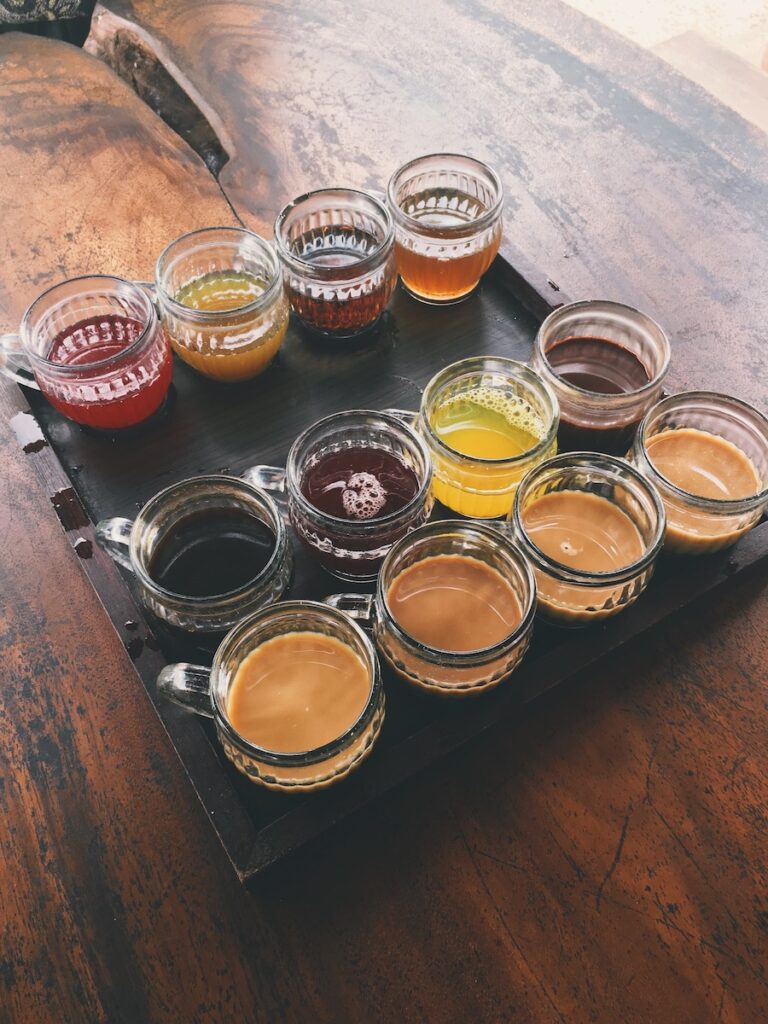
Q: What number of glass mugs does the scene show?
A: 12